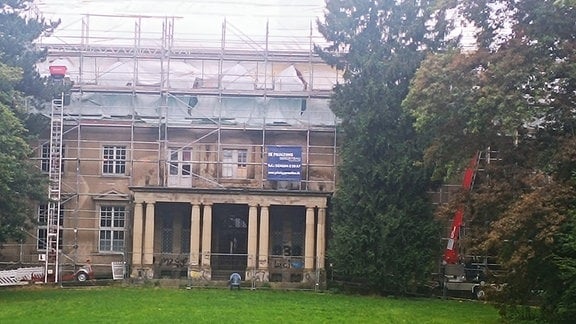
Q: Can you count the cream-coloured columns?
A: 8